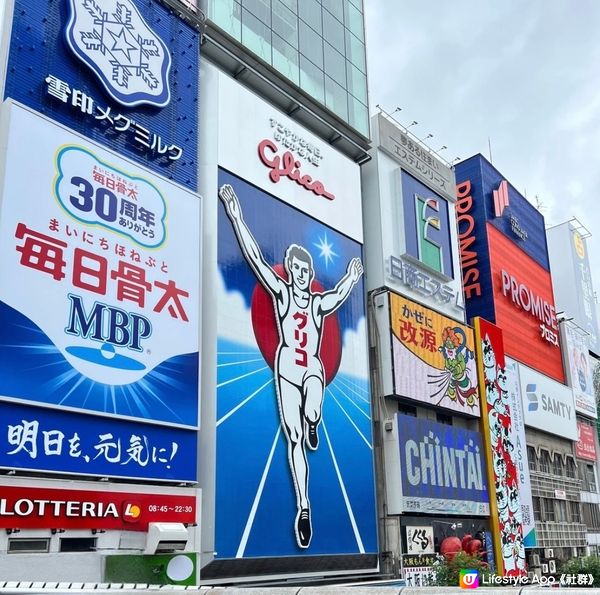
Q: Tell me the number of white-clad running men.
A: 1